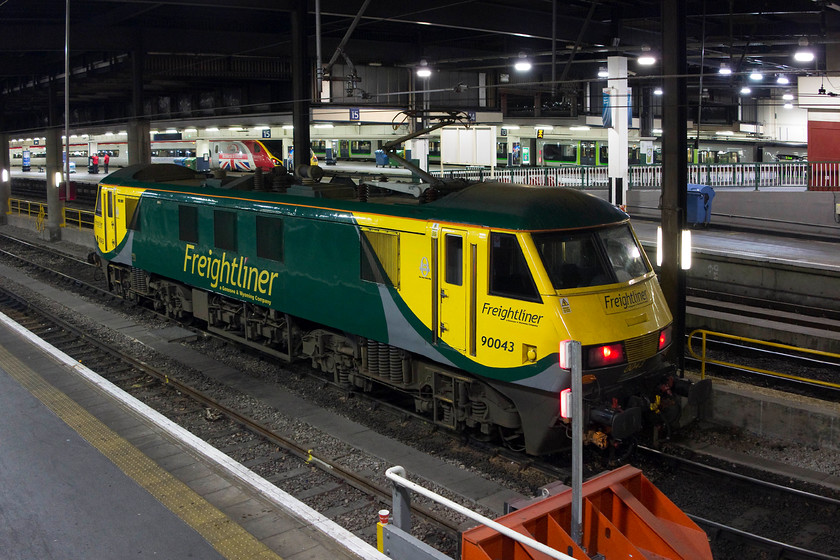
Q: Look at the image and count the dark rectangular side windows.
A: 3